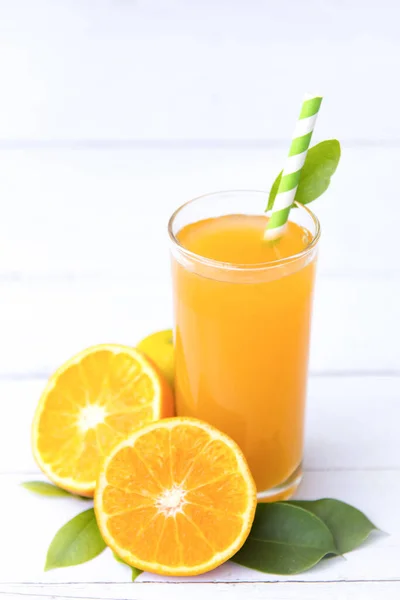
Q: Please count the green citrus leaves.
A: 6